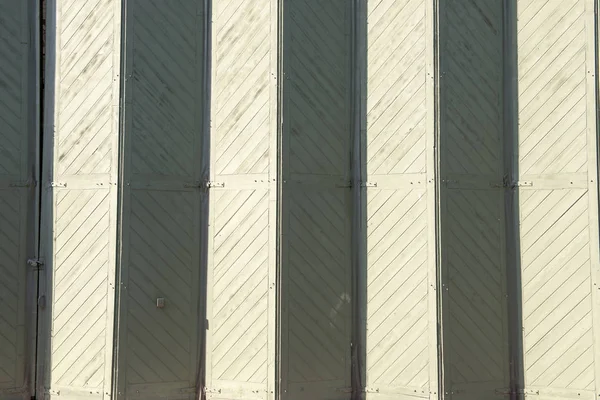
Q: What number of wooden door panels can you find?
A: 8